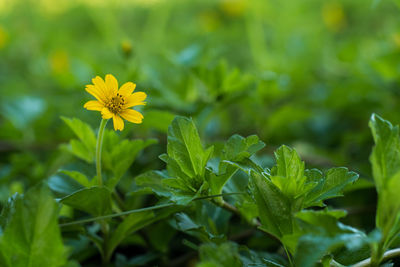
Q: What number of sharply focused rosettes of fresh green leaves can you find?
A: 2